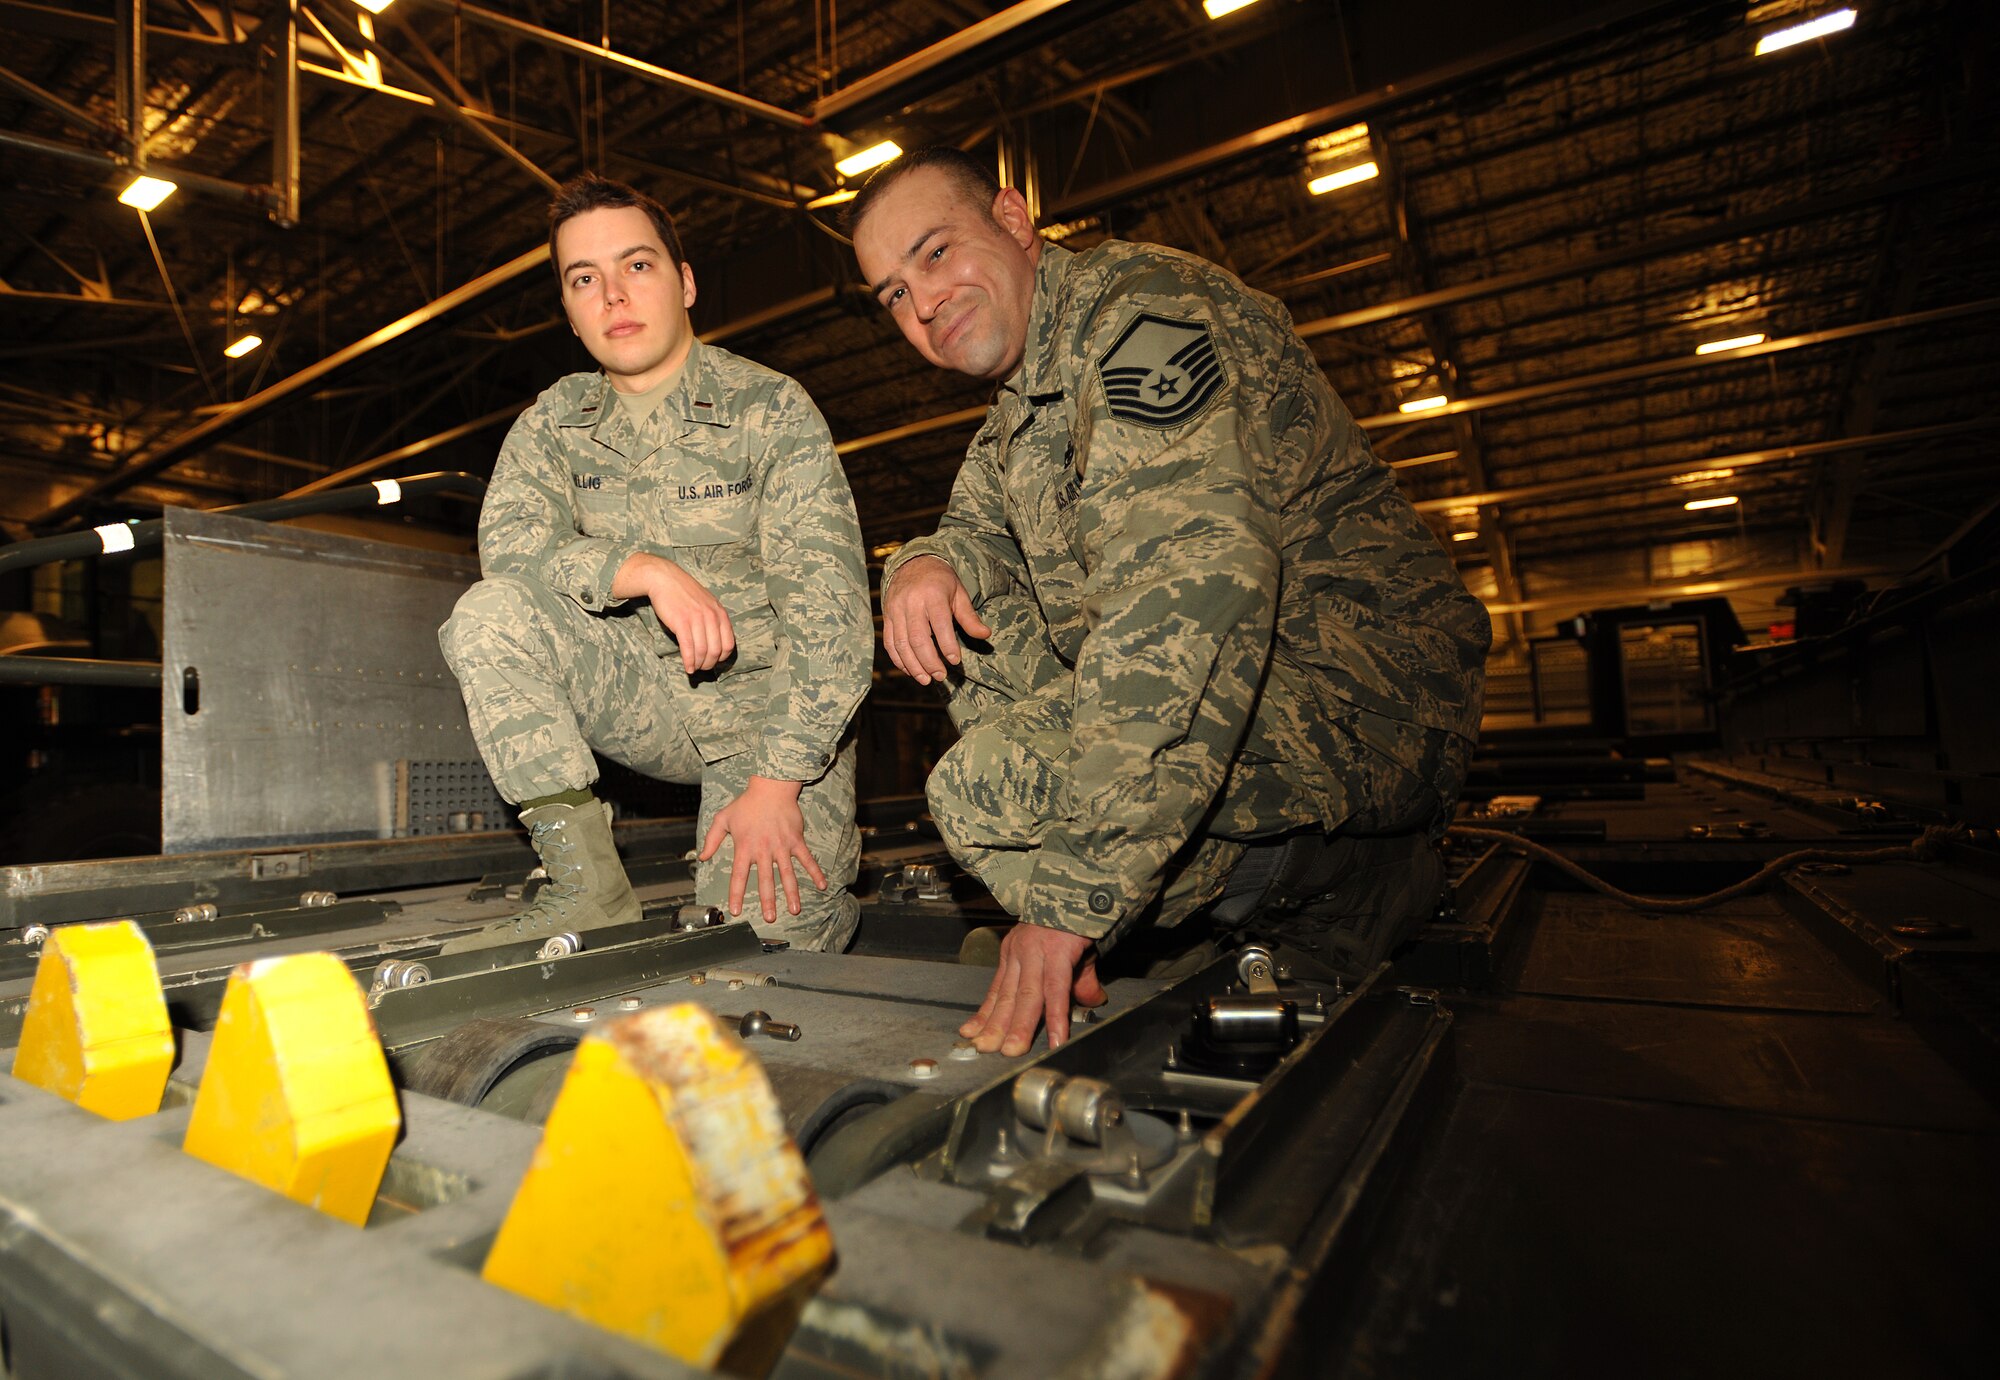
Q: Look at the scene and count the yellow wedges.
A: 3